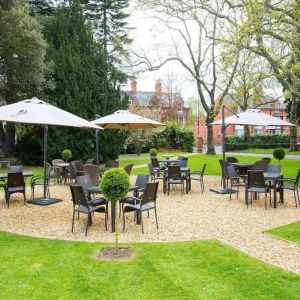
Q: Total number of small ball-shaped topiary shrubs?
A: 4